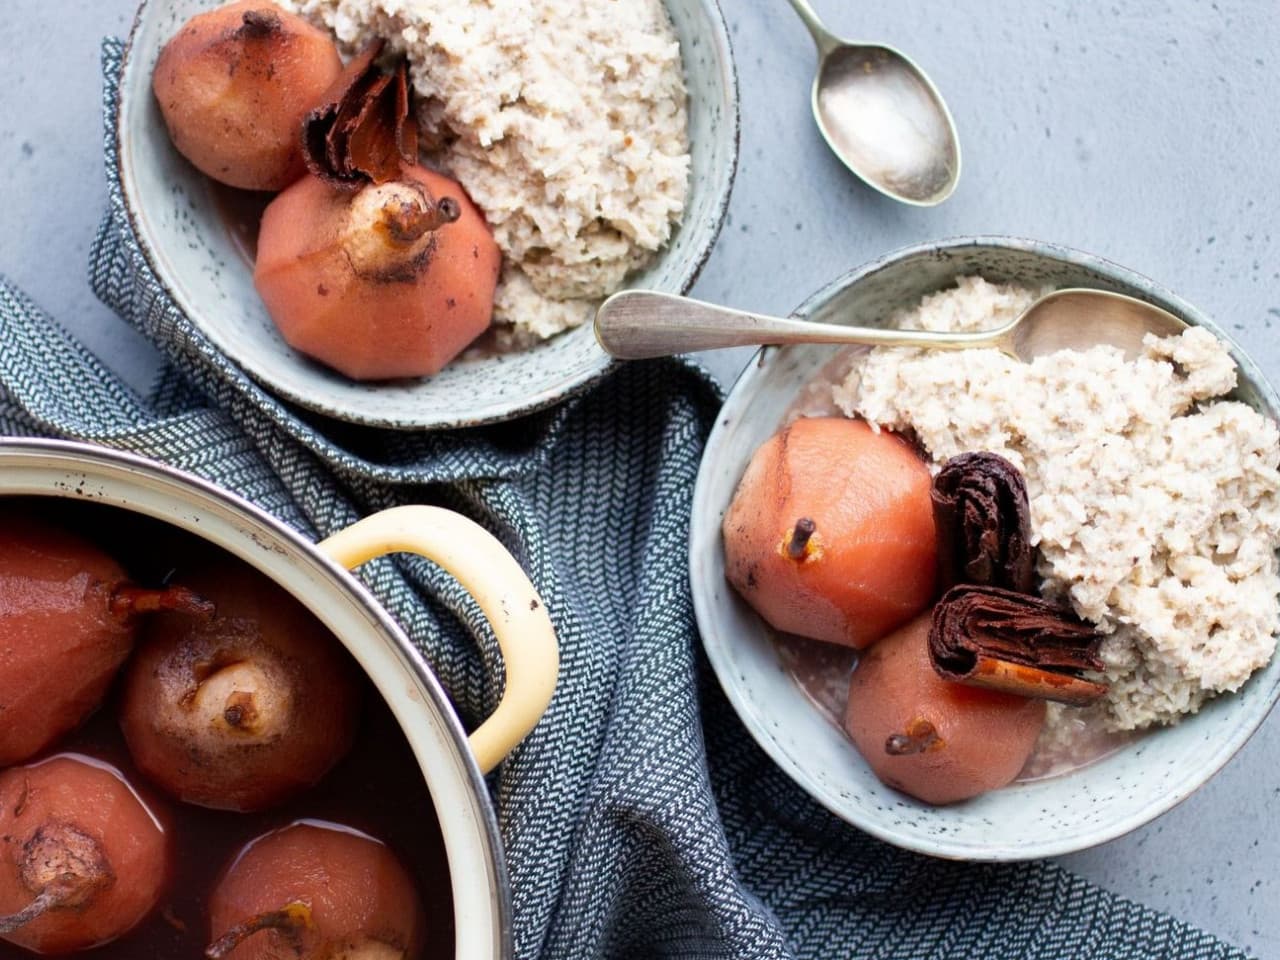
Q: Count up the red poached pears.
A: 8